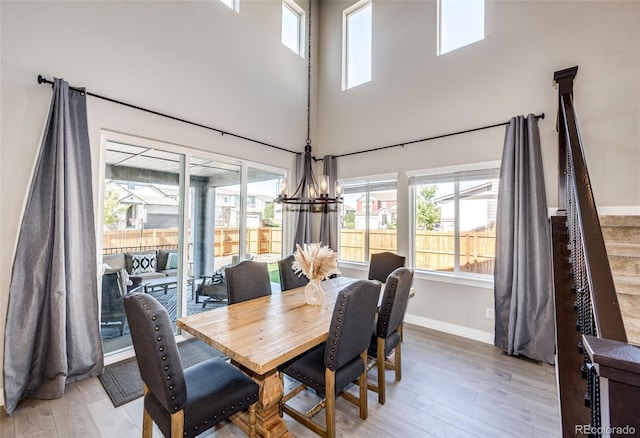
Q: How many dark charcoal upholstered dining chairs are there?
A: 6